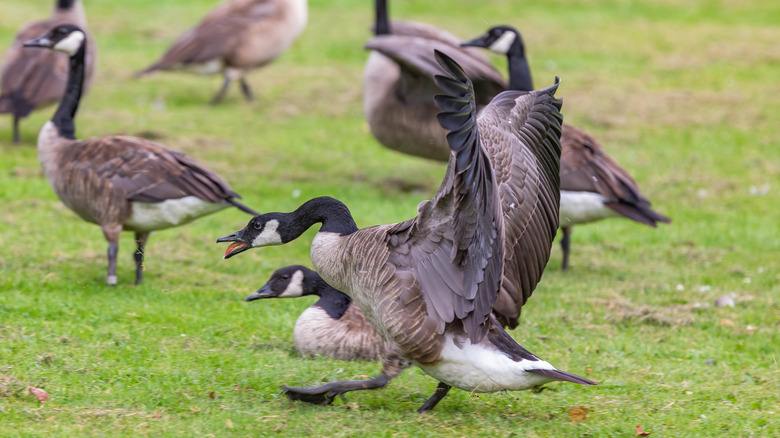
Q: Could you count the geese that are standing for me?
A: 6